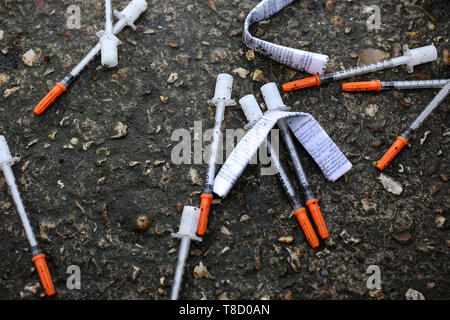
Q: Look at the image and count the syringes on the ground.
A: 10